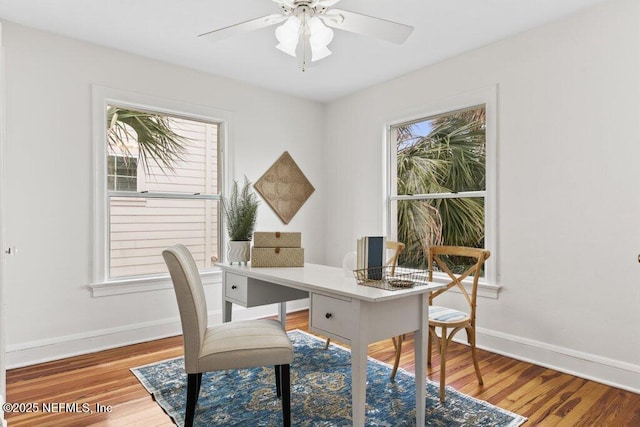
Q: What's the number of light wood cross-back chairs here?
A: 2